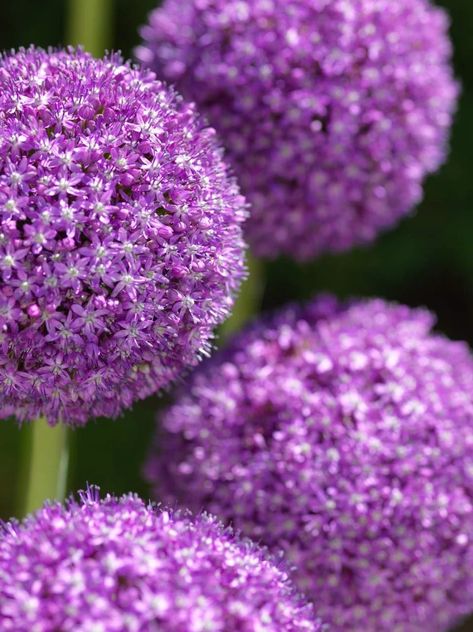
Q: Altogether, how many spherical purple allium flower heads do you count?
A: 4